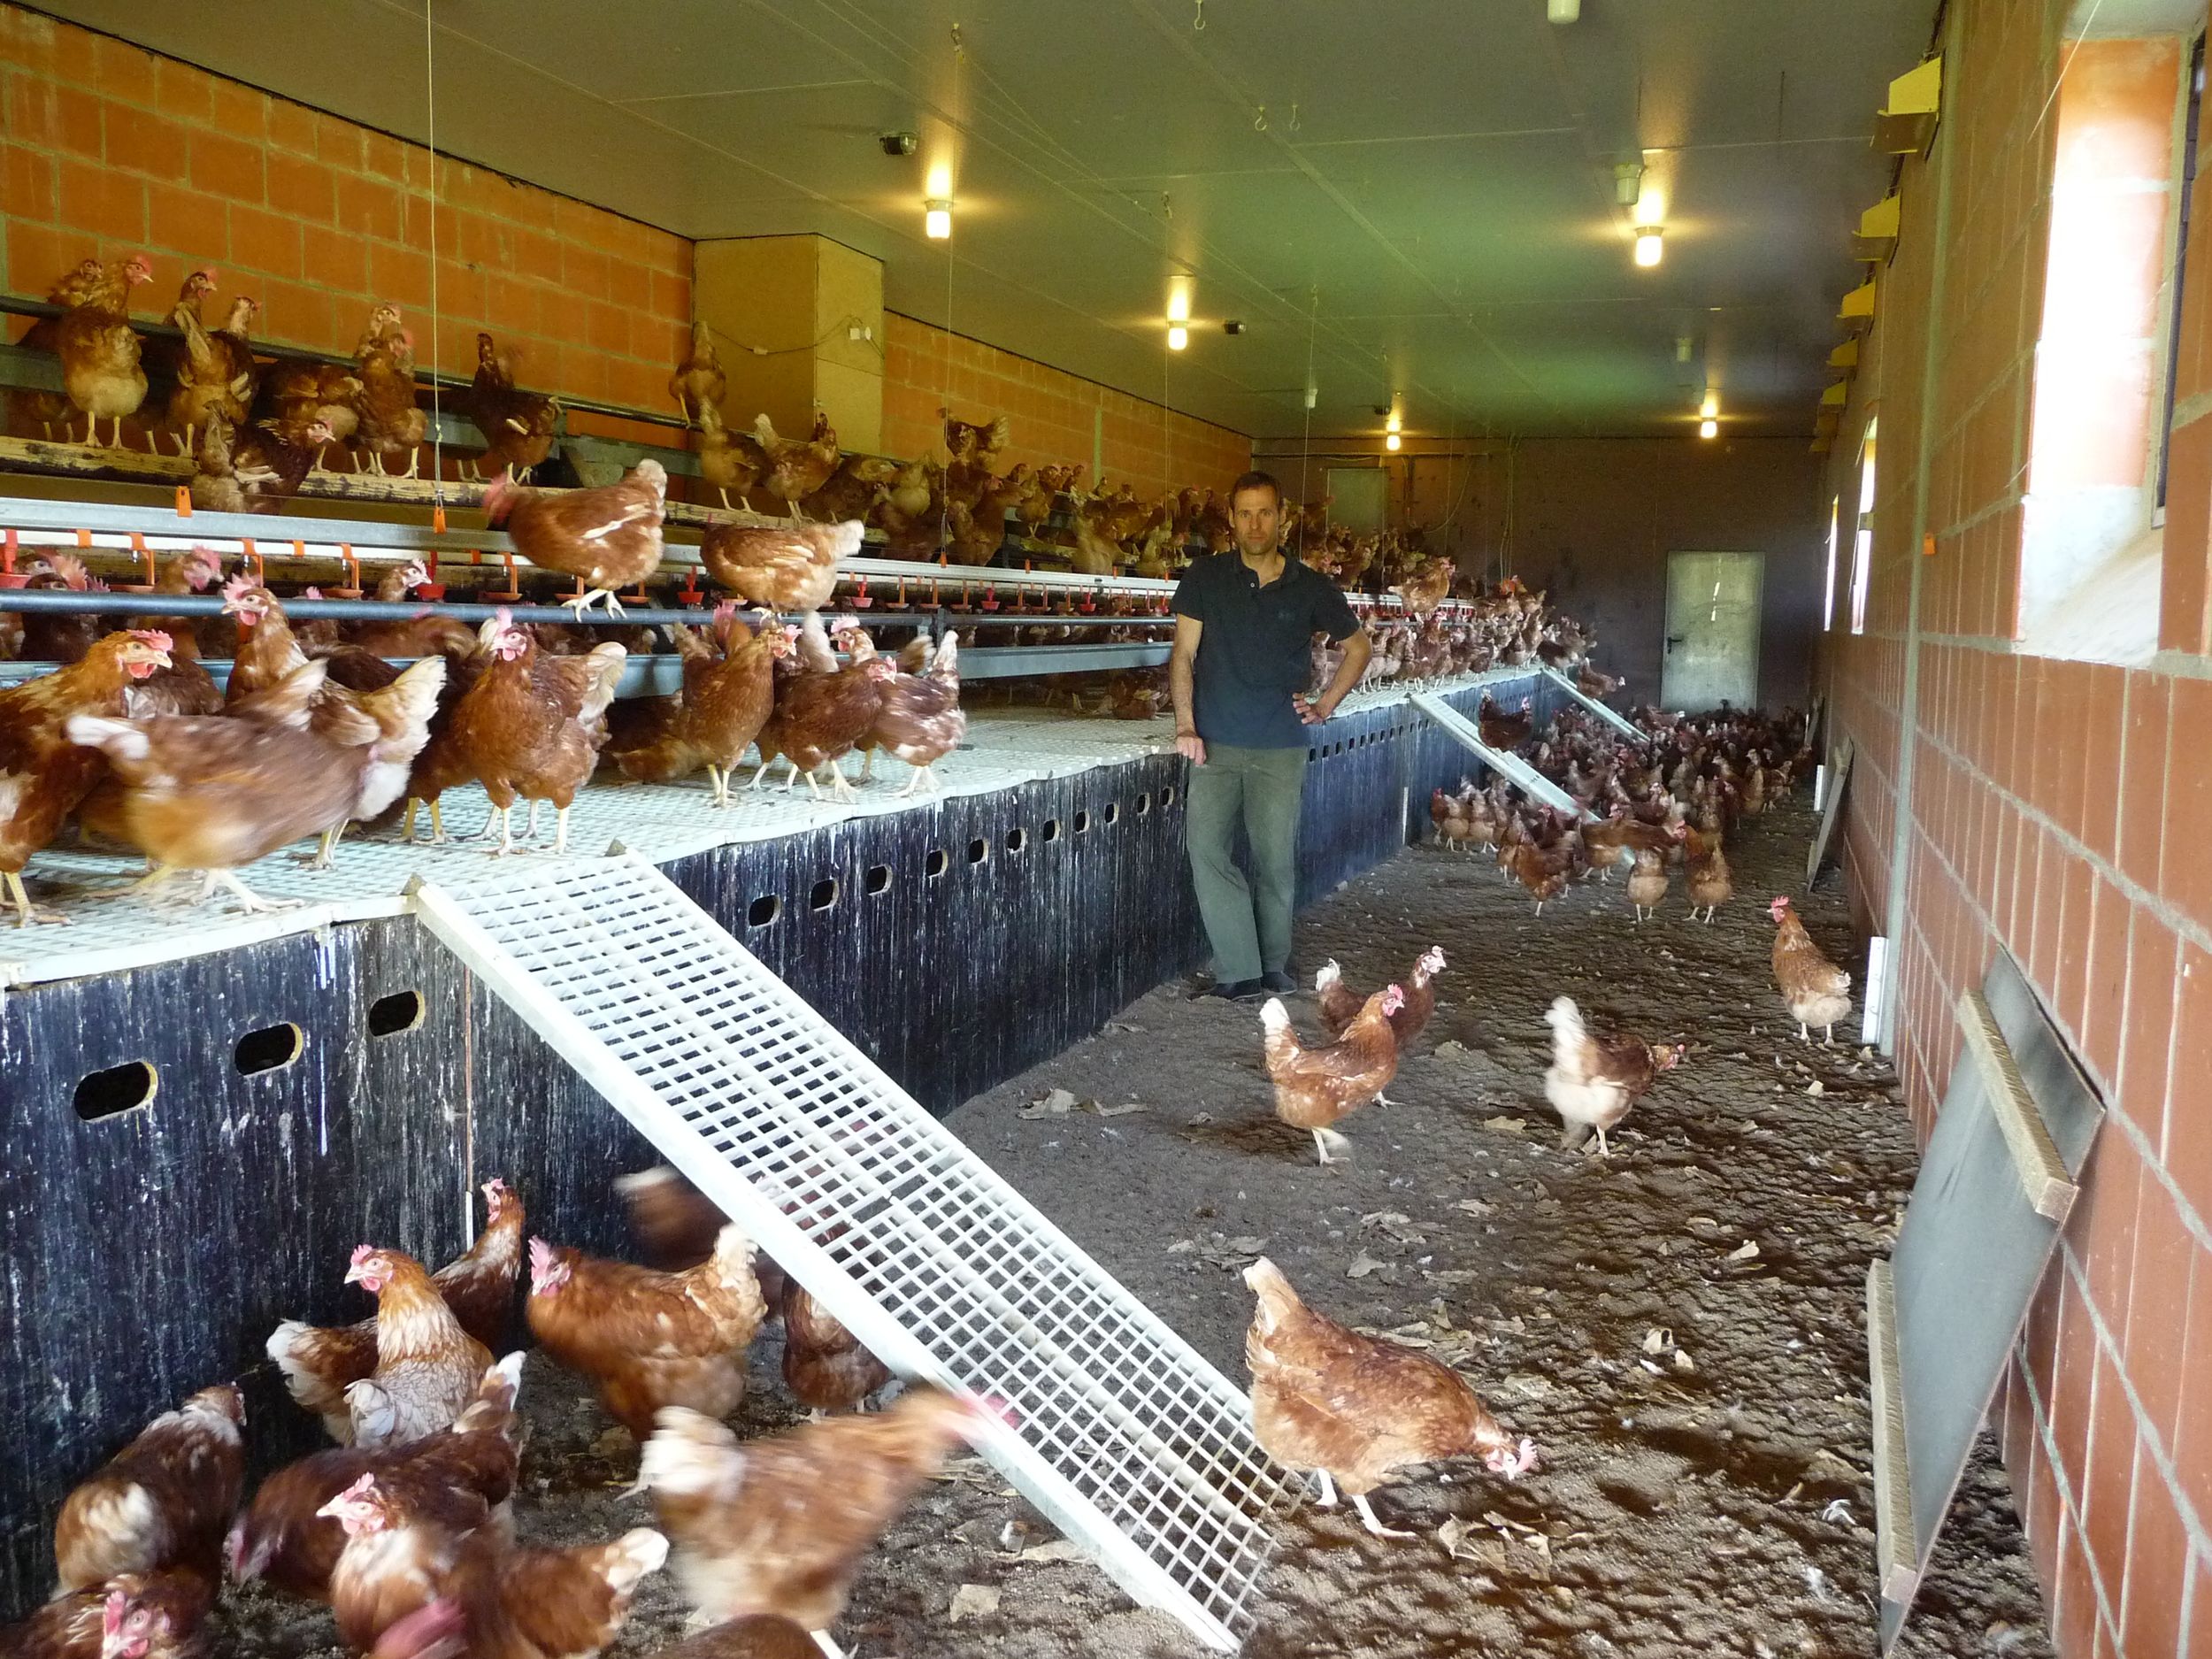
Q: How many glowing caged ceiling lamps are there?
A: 5